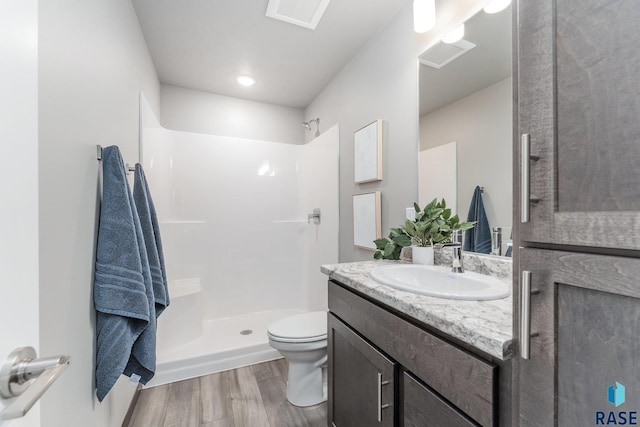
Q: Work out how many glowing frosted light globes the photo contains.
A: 3